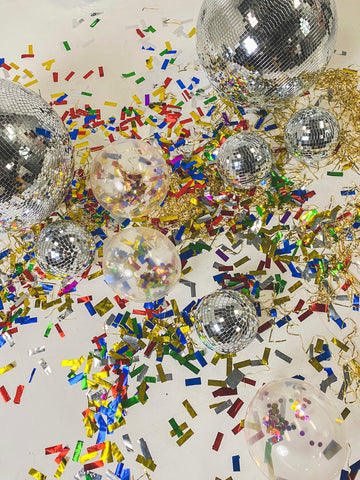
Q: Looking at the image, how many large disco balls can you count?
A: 2